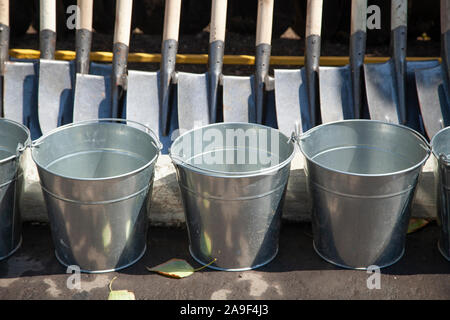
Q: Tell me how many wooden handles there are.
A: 11